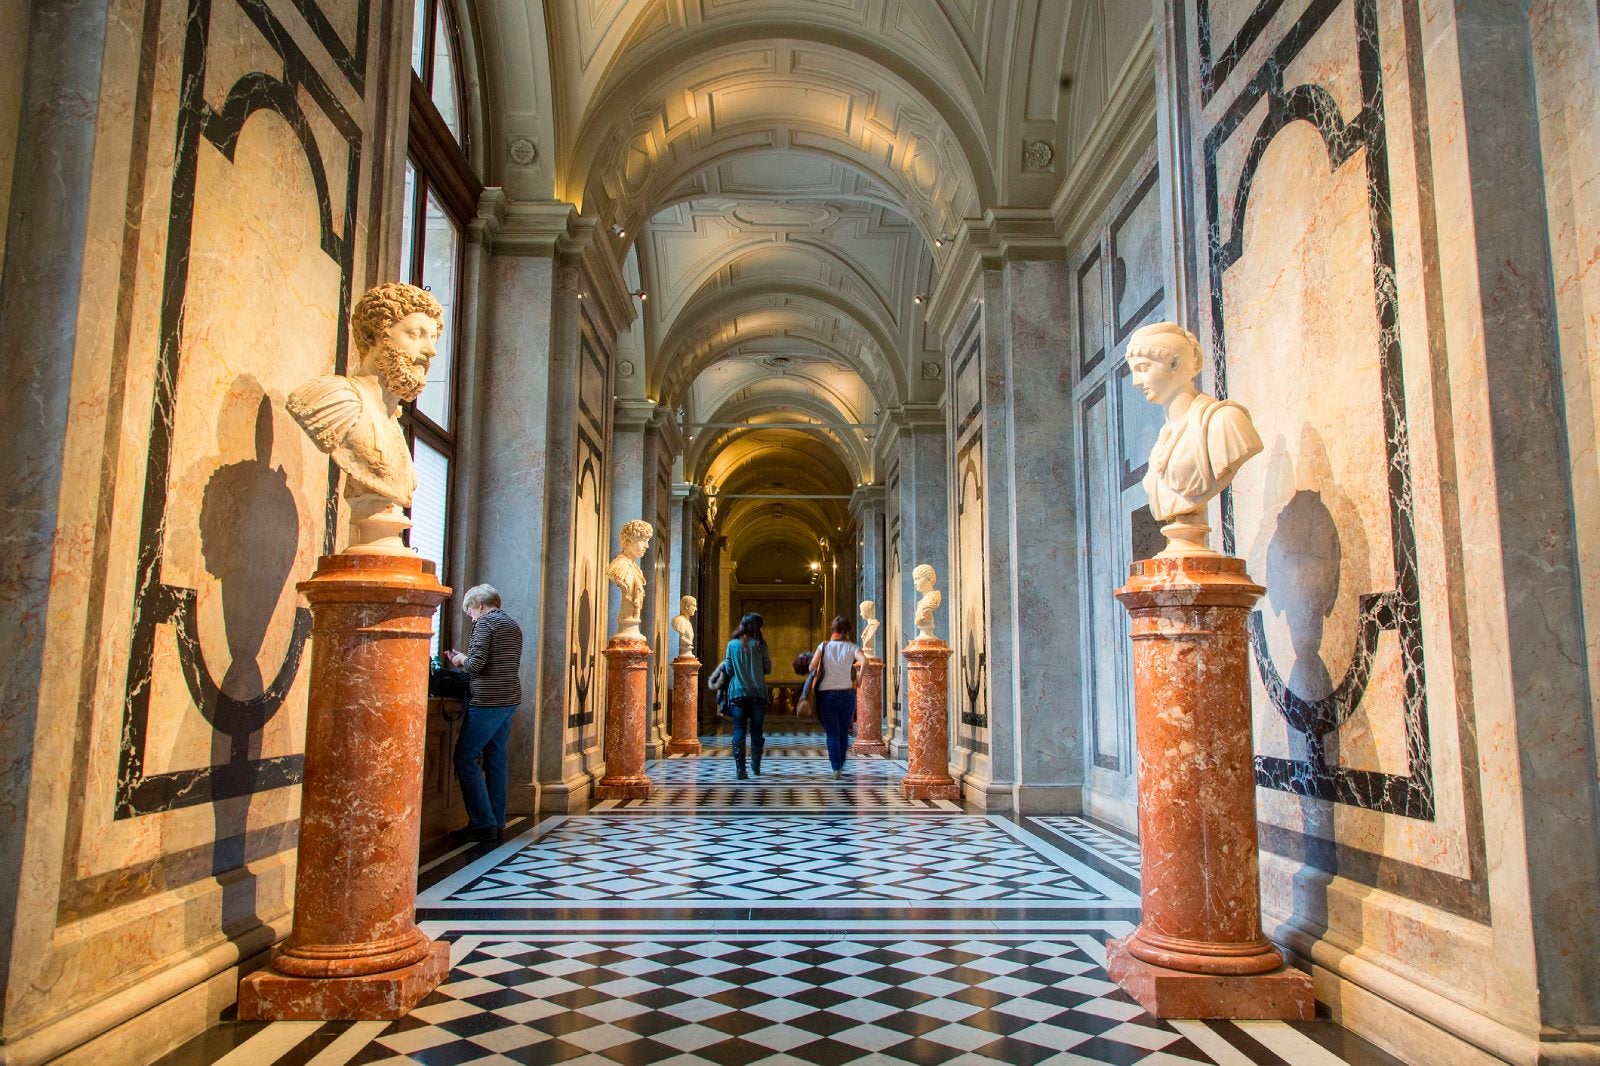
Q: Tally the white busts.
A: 6